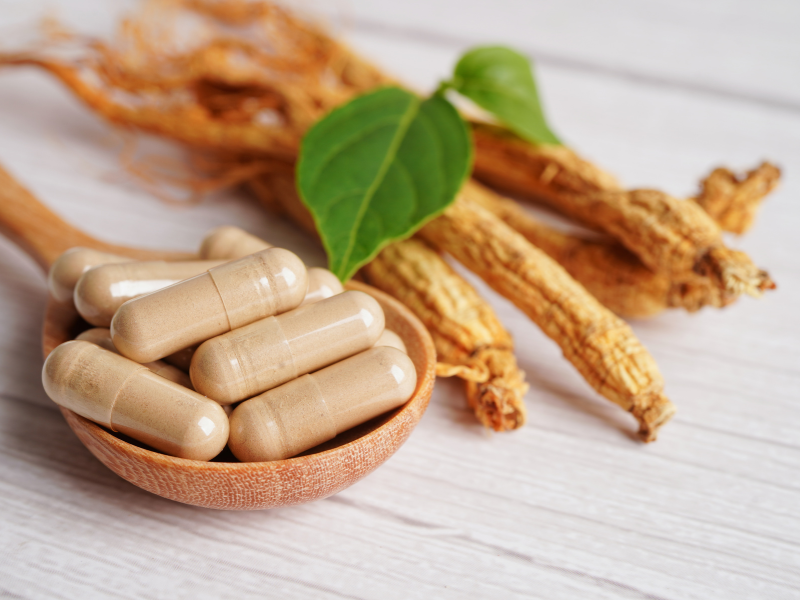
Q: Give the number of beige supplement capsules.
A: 10